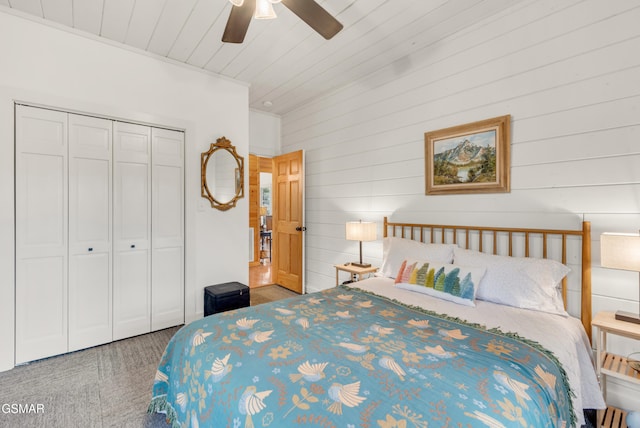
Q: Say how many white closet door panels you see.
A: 4